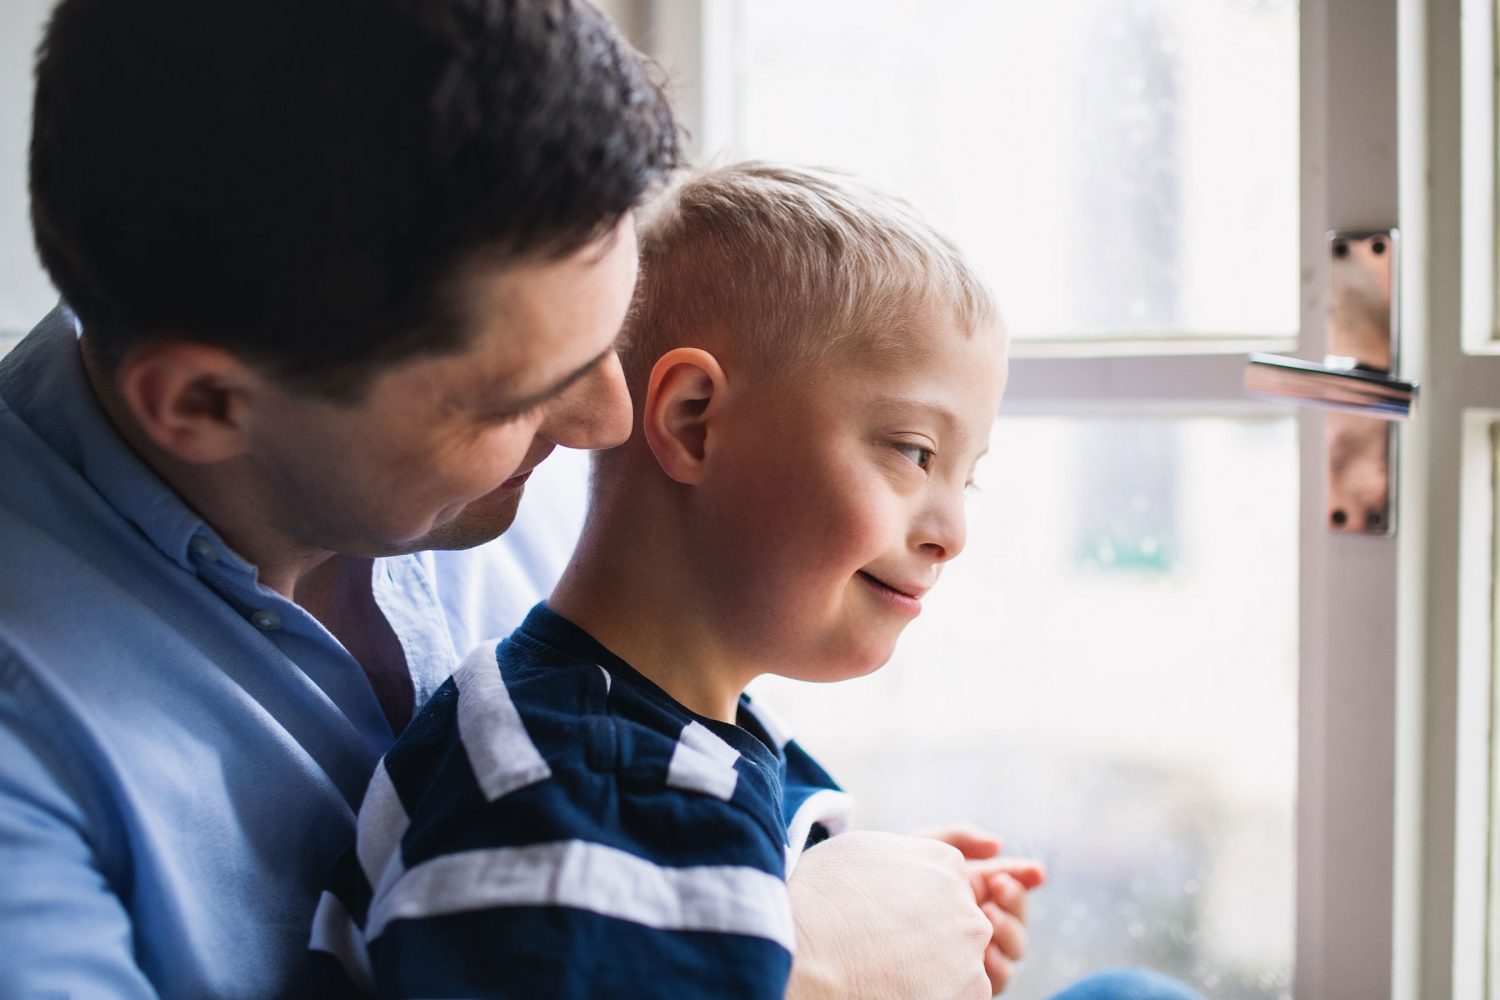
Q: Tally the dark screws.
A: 4